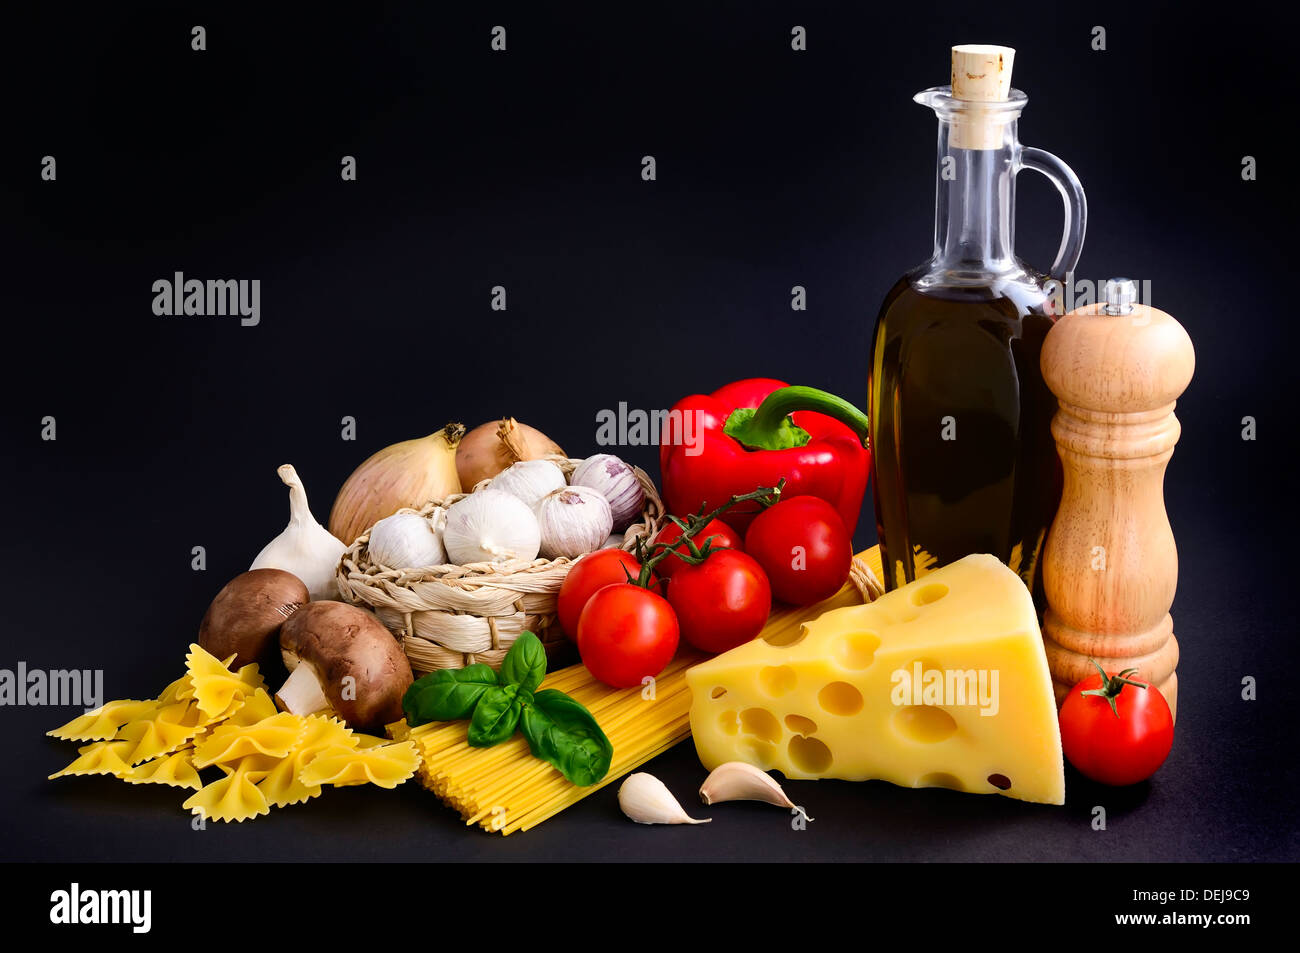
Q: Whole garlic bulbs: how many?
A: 6